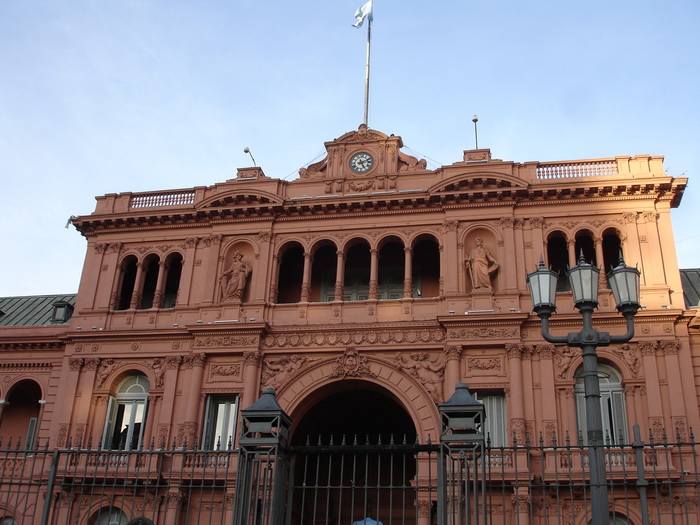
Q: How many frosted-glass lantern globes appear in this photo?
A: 3